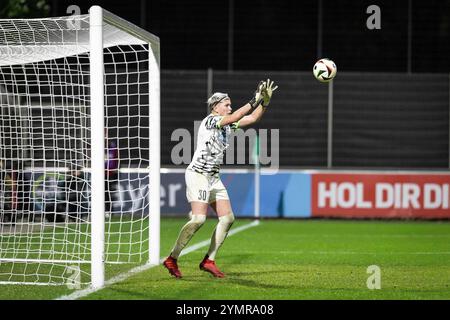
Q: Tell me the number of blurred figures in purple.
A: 1